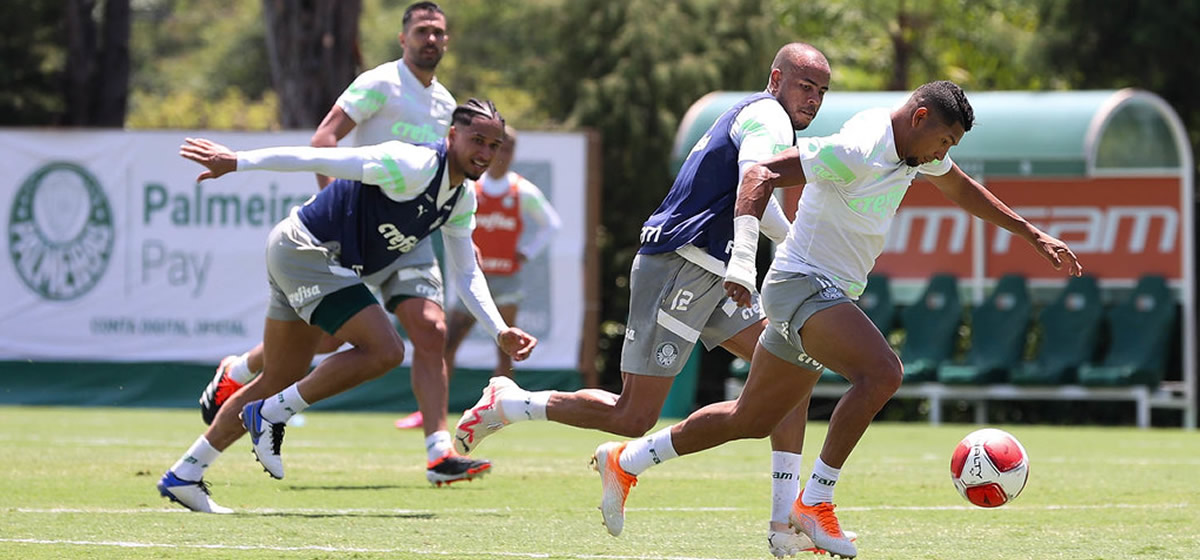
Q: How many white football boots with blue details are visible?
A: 2